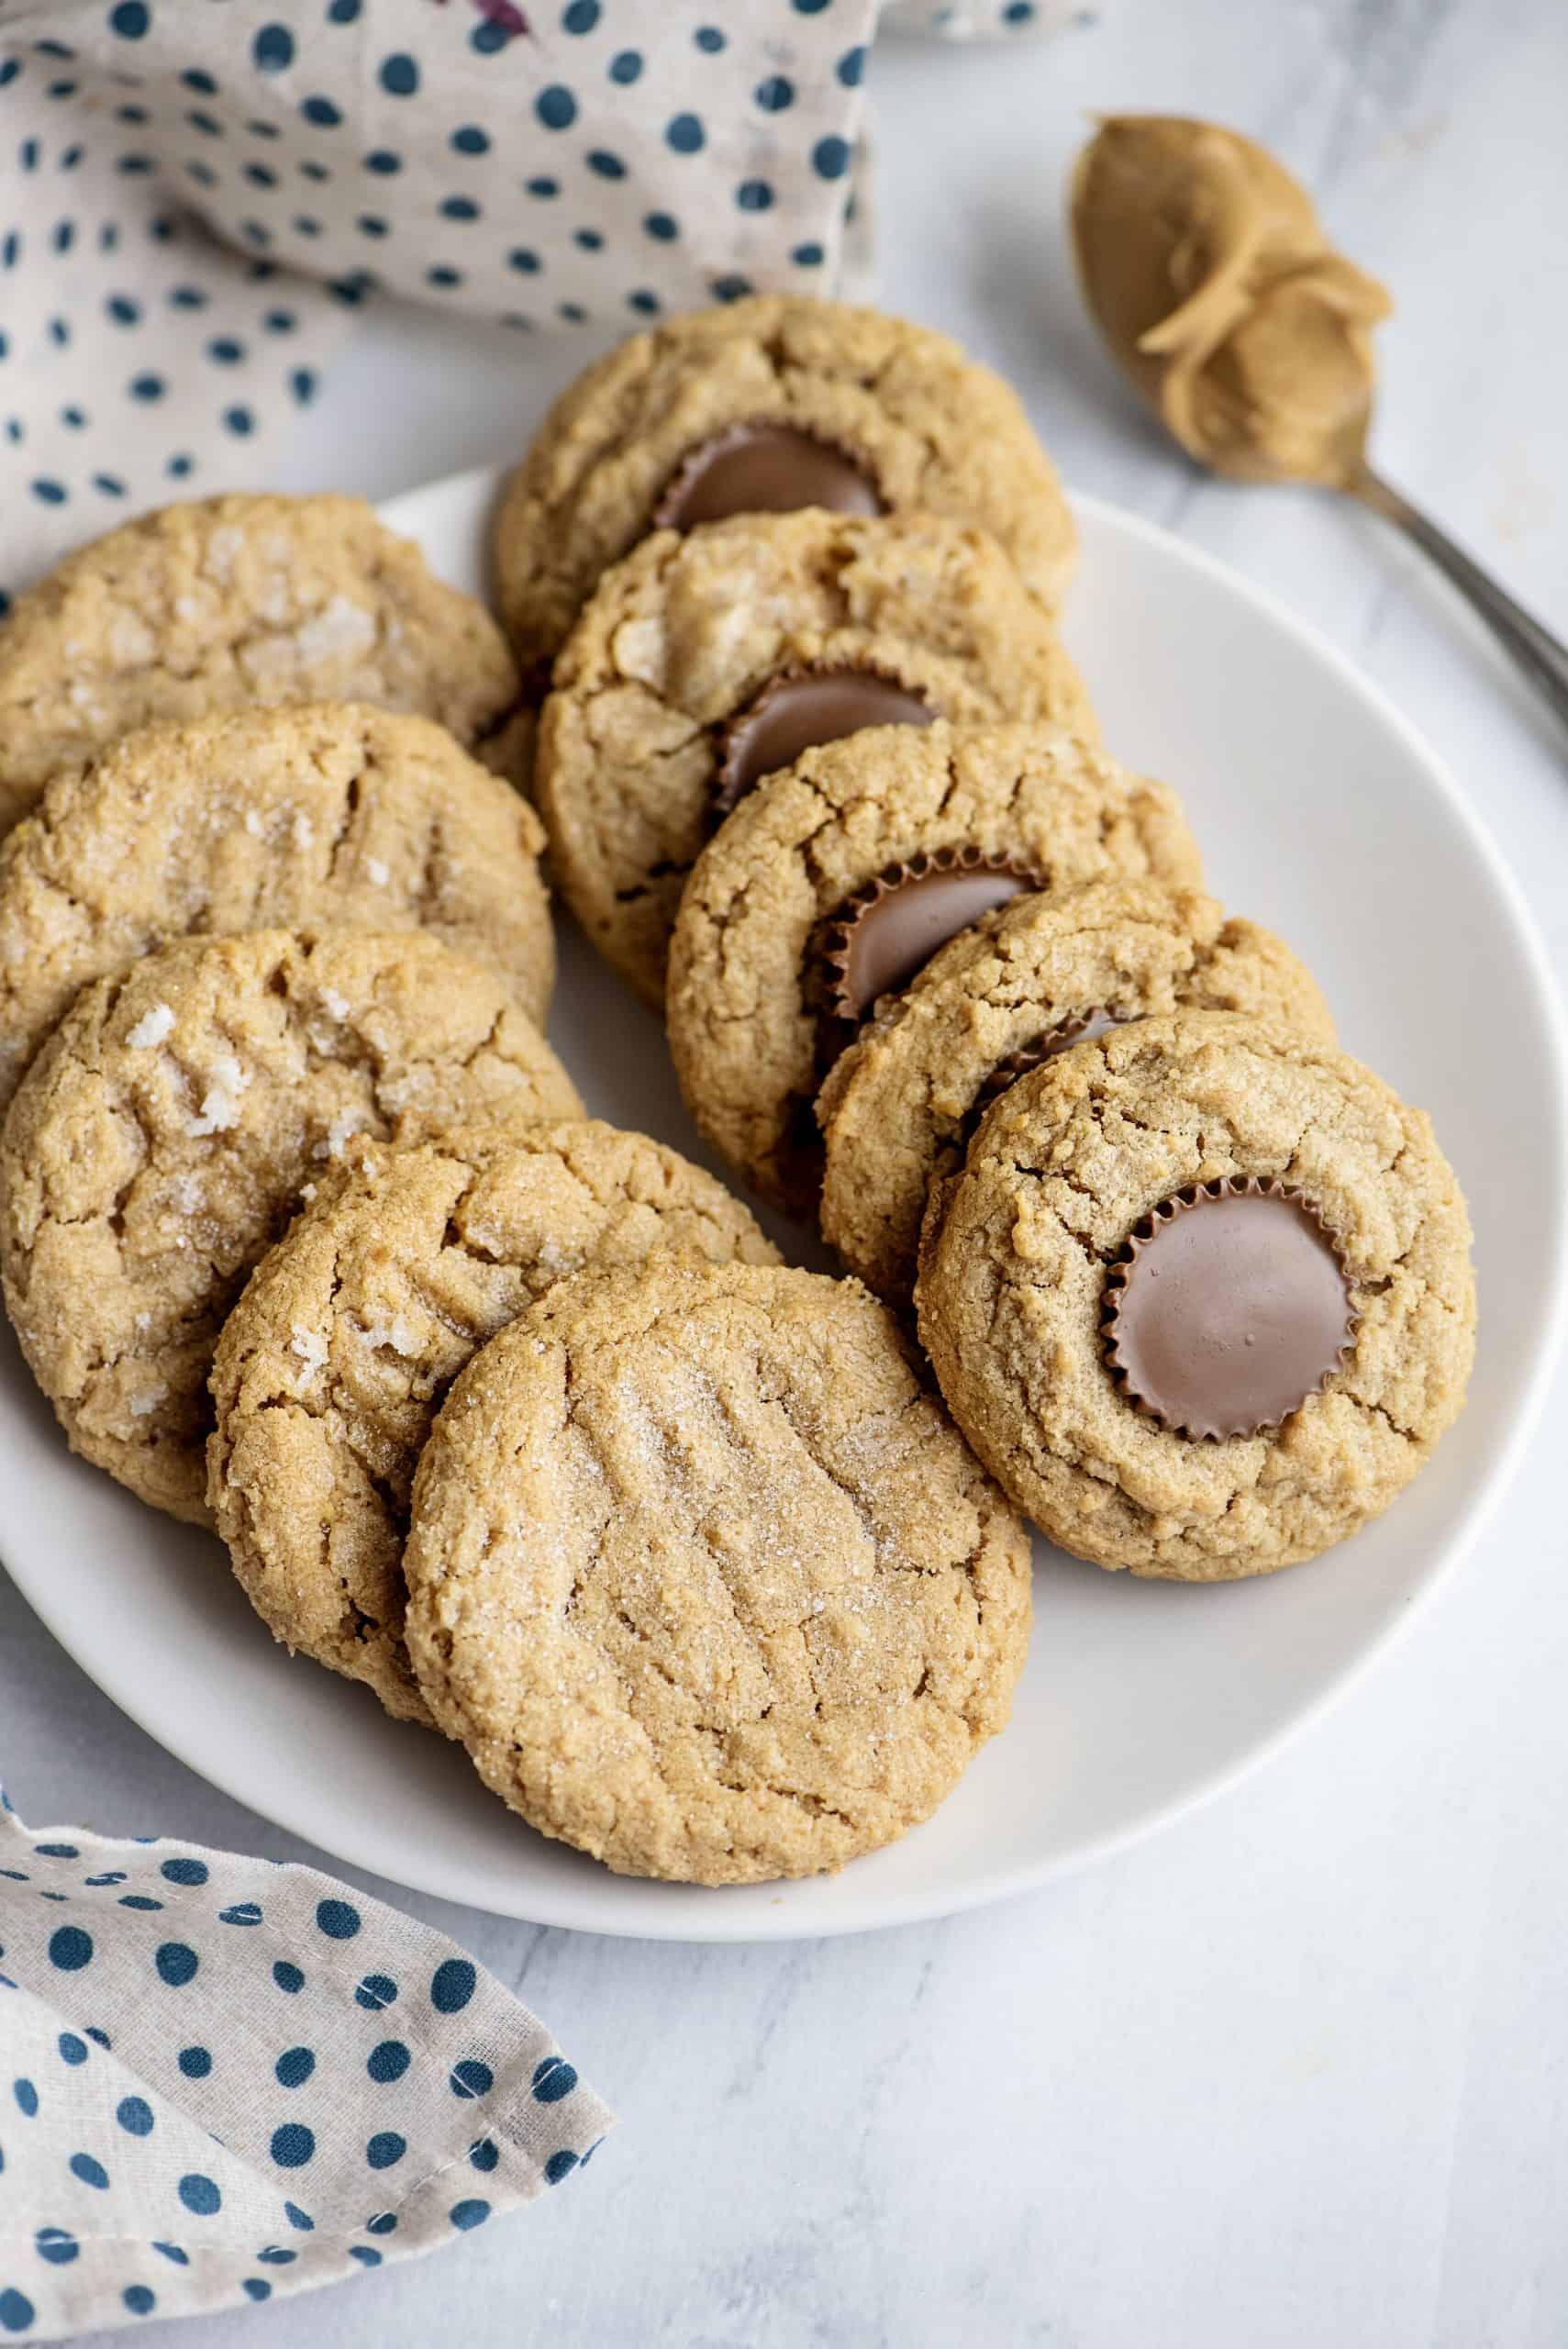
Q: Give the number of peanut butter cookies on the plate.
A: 10